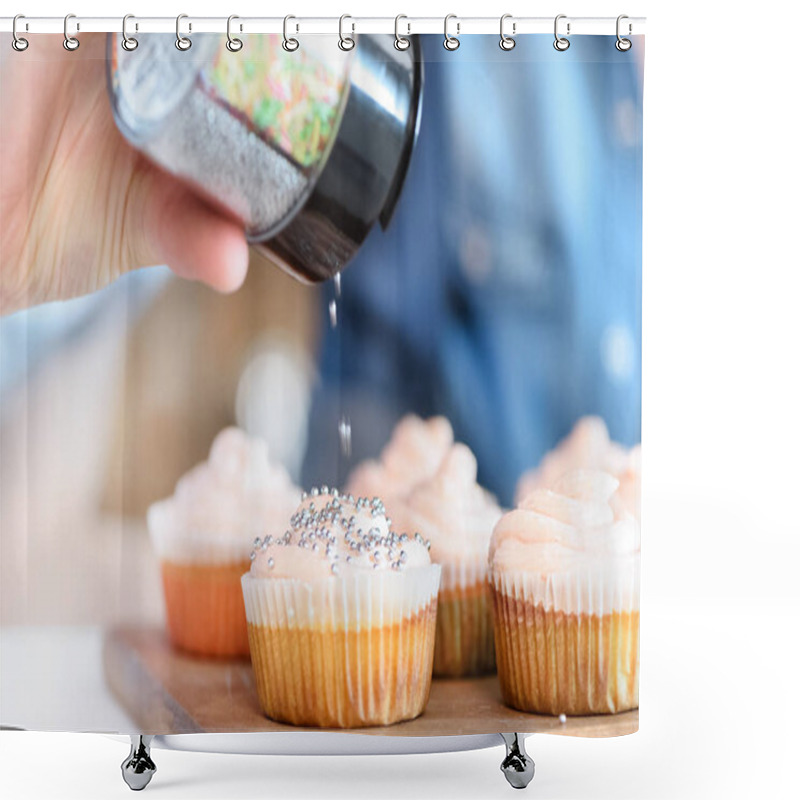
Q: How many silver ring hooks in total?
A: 12